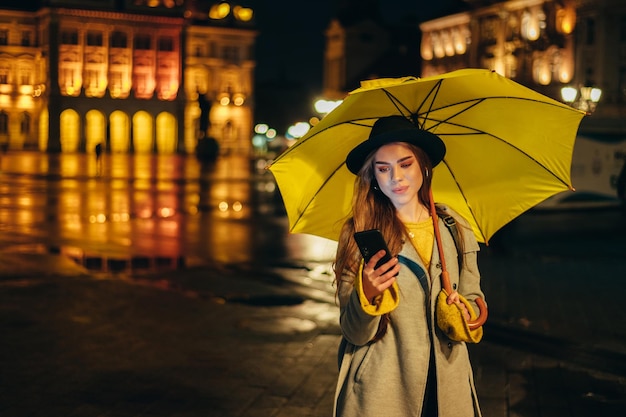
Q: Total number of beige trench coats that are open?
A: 1